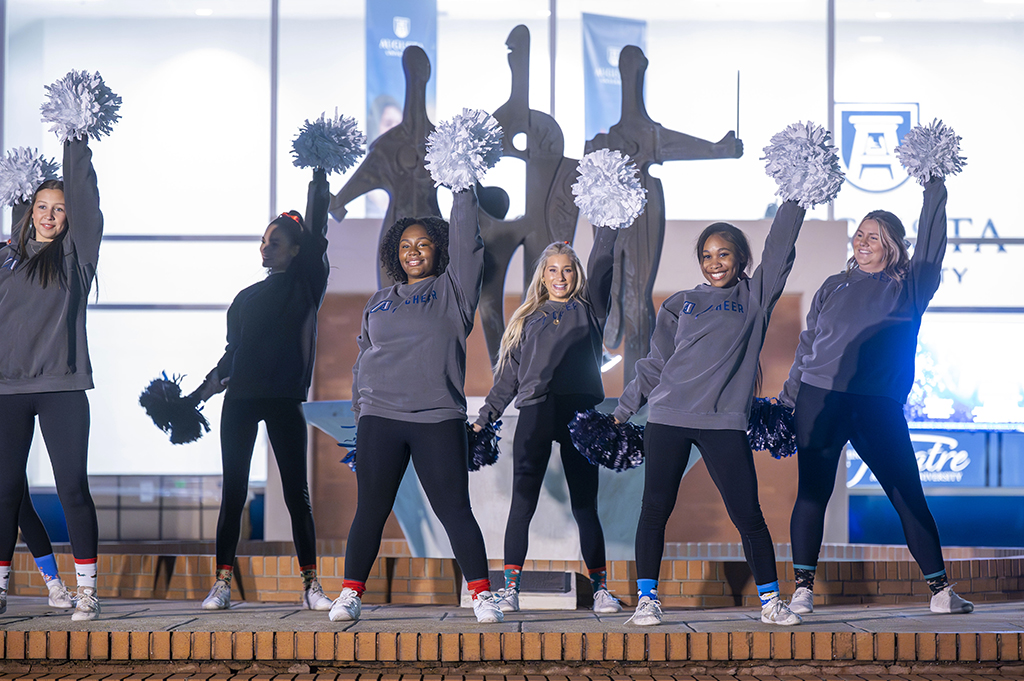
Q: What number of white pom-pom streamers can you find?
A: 7